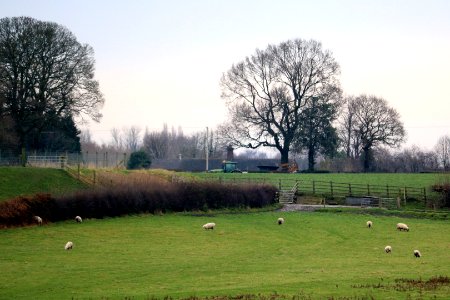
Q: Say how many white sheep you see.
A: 9